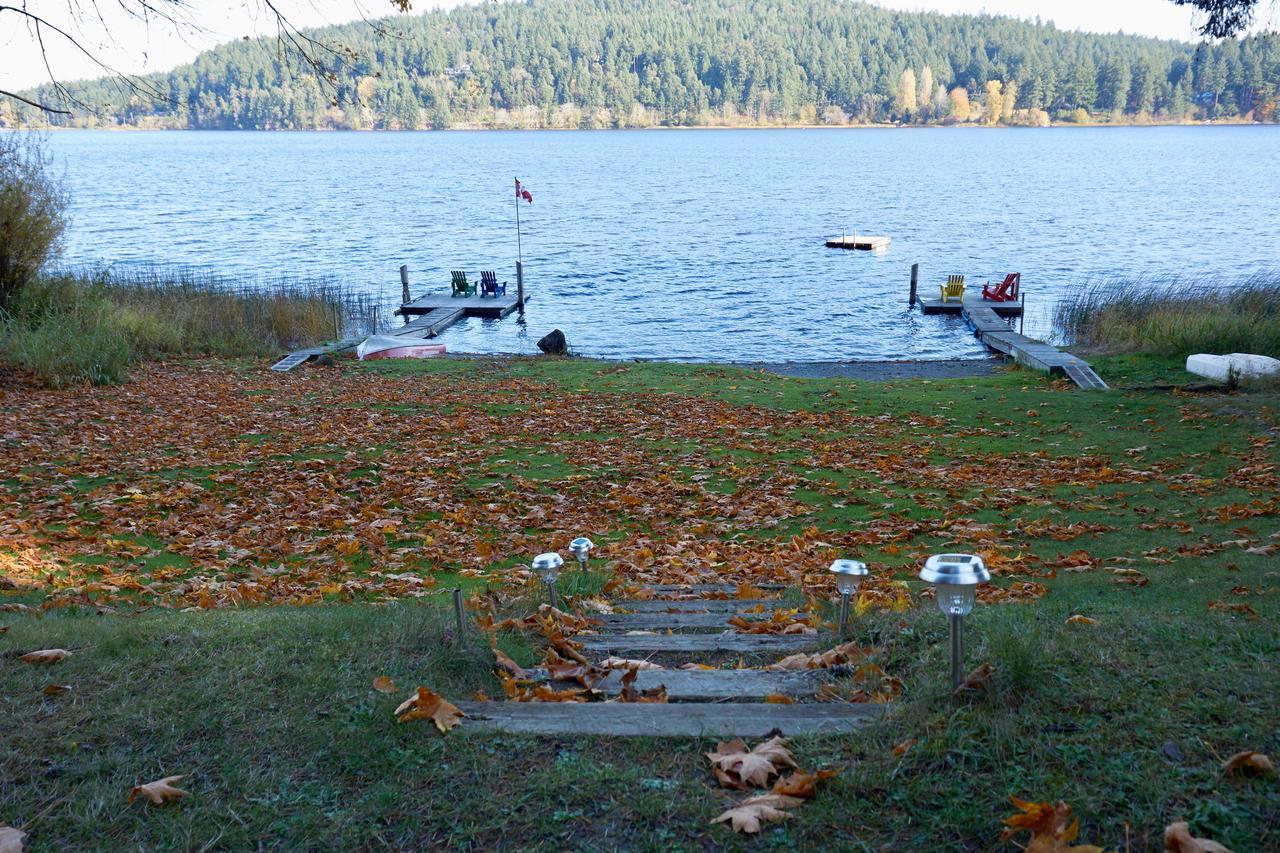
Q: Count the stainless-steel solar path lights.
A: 4